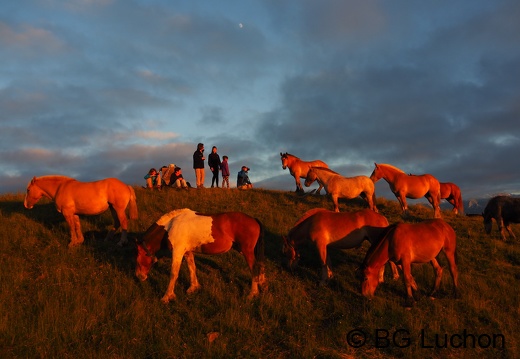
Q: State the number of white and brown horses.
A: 1